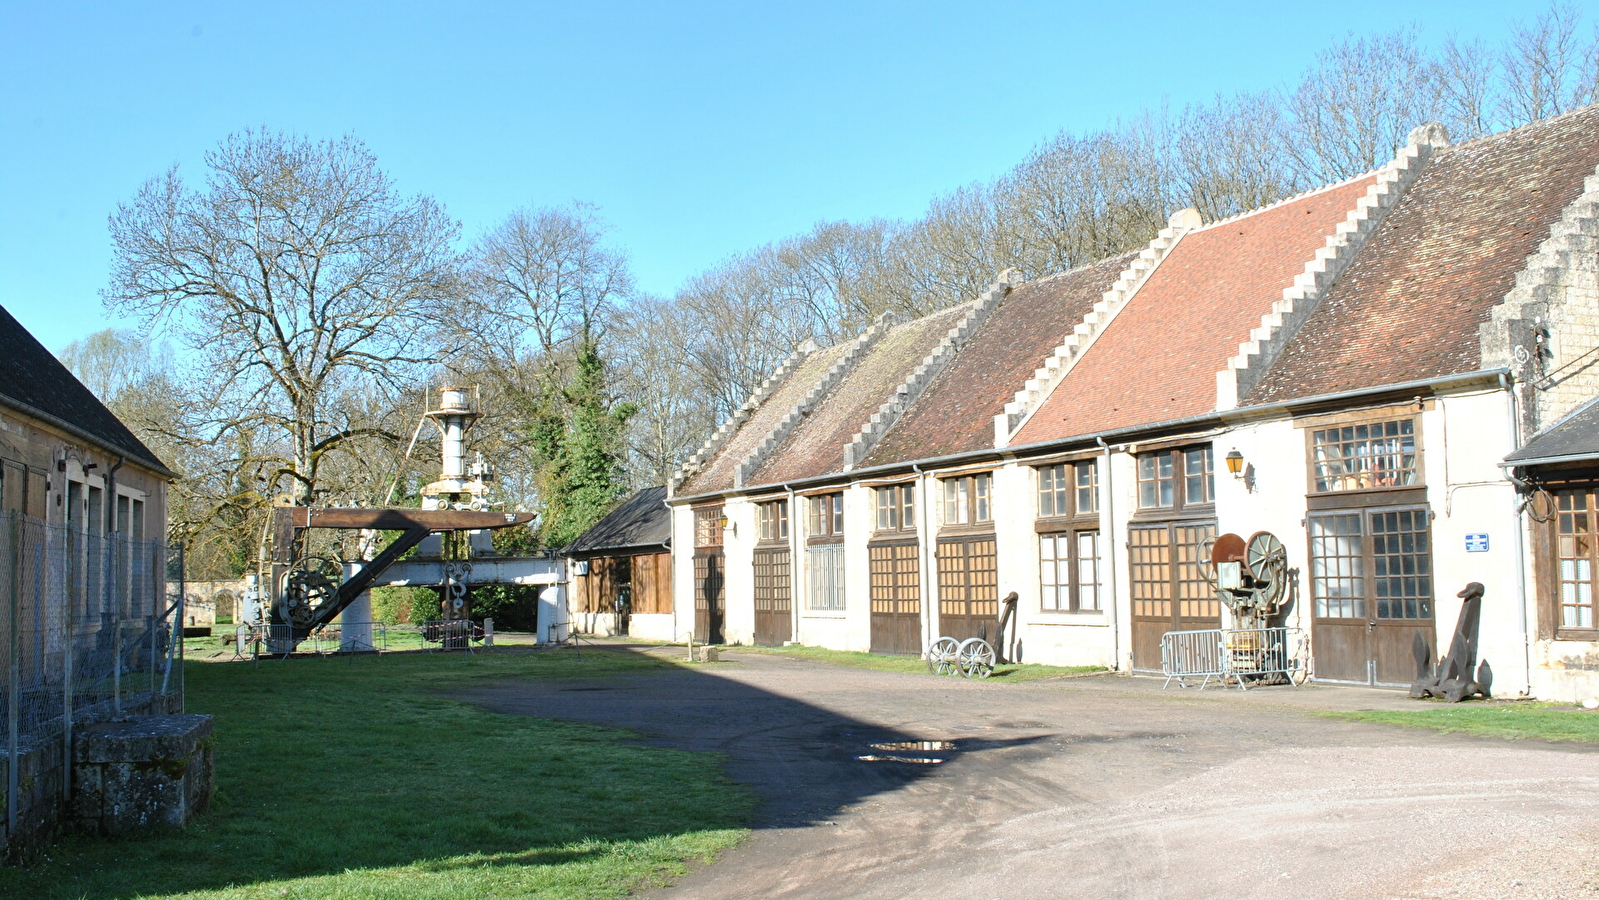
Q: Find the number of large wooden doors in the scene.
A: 6